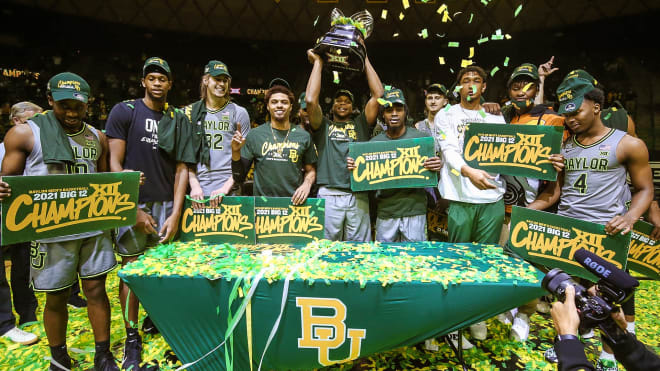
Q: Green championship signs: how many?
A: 7